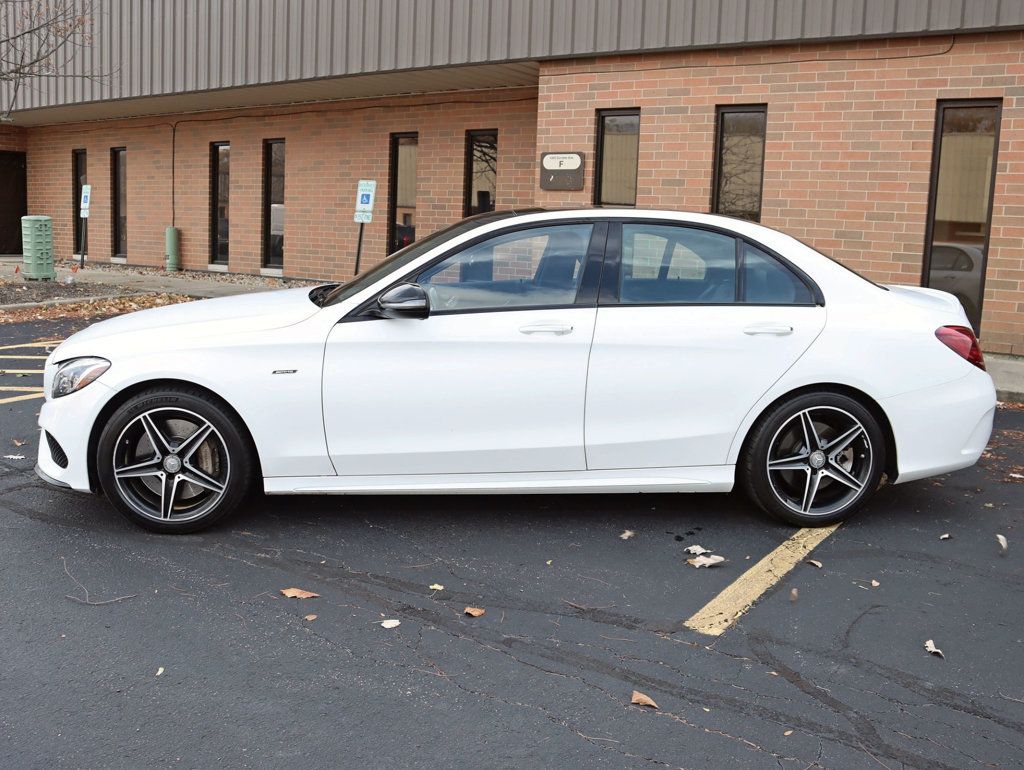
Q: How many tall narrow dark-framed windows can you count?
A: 9